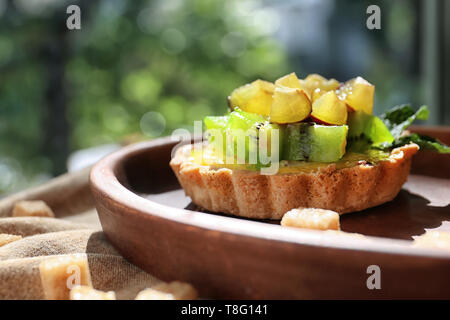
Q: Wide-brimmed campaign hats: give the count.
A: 0